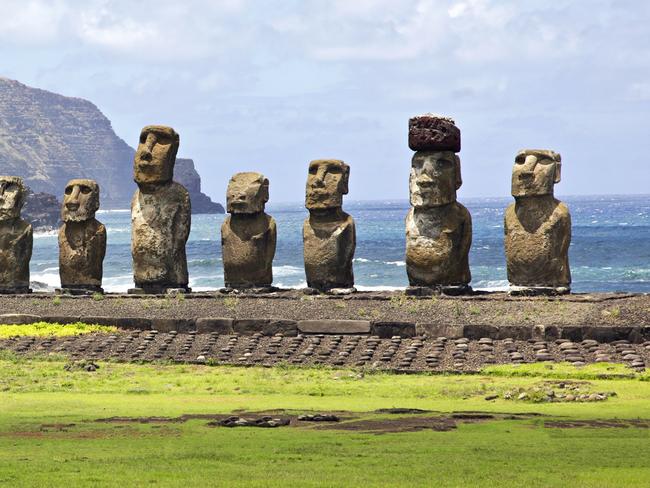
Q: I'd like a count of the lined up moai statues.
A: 7